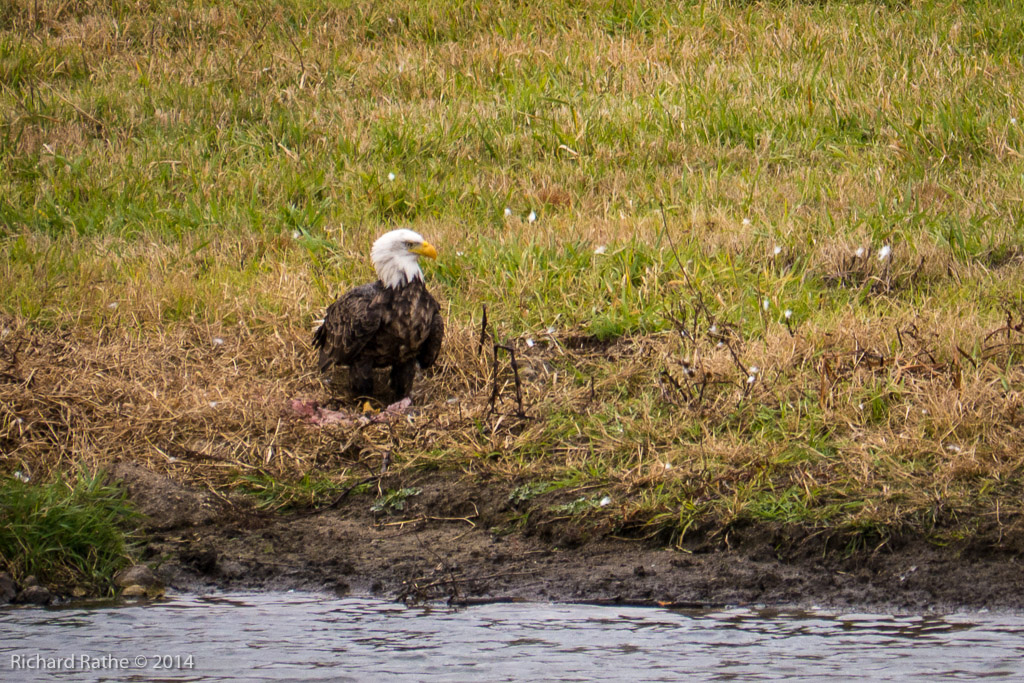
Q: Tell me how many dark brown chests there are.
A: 1